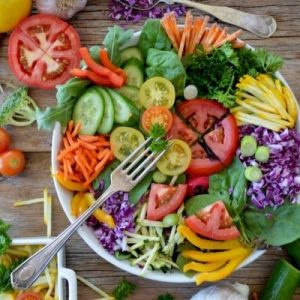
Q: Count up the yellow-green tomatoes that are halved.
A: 3